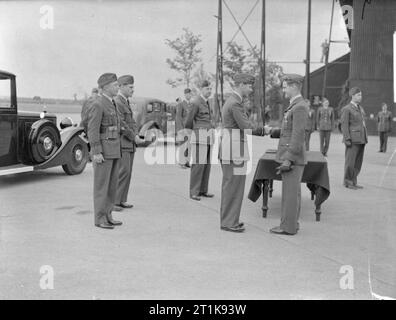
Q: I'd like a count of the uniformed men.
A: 11